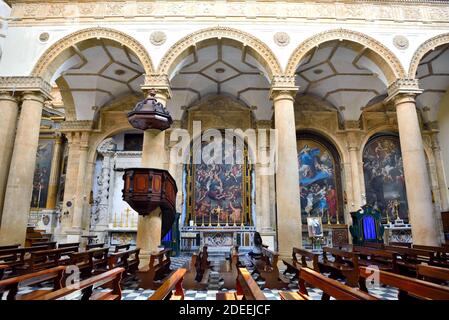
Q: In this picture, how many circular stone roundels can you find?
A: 4